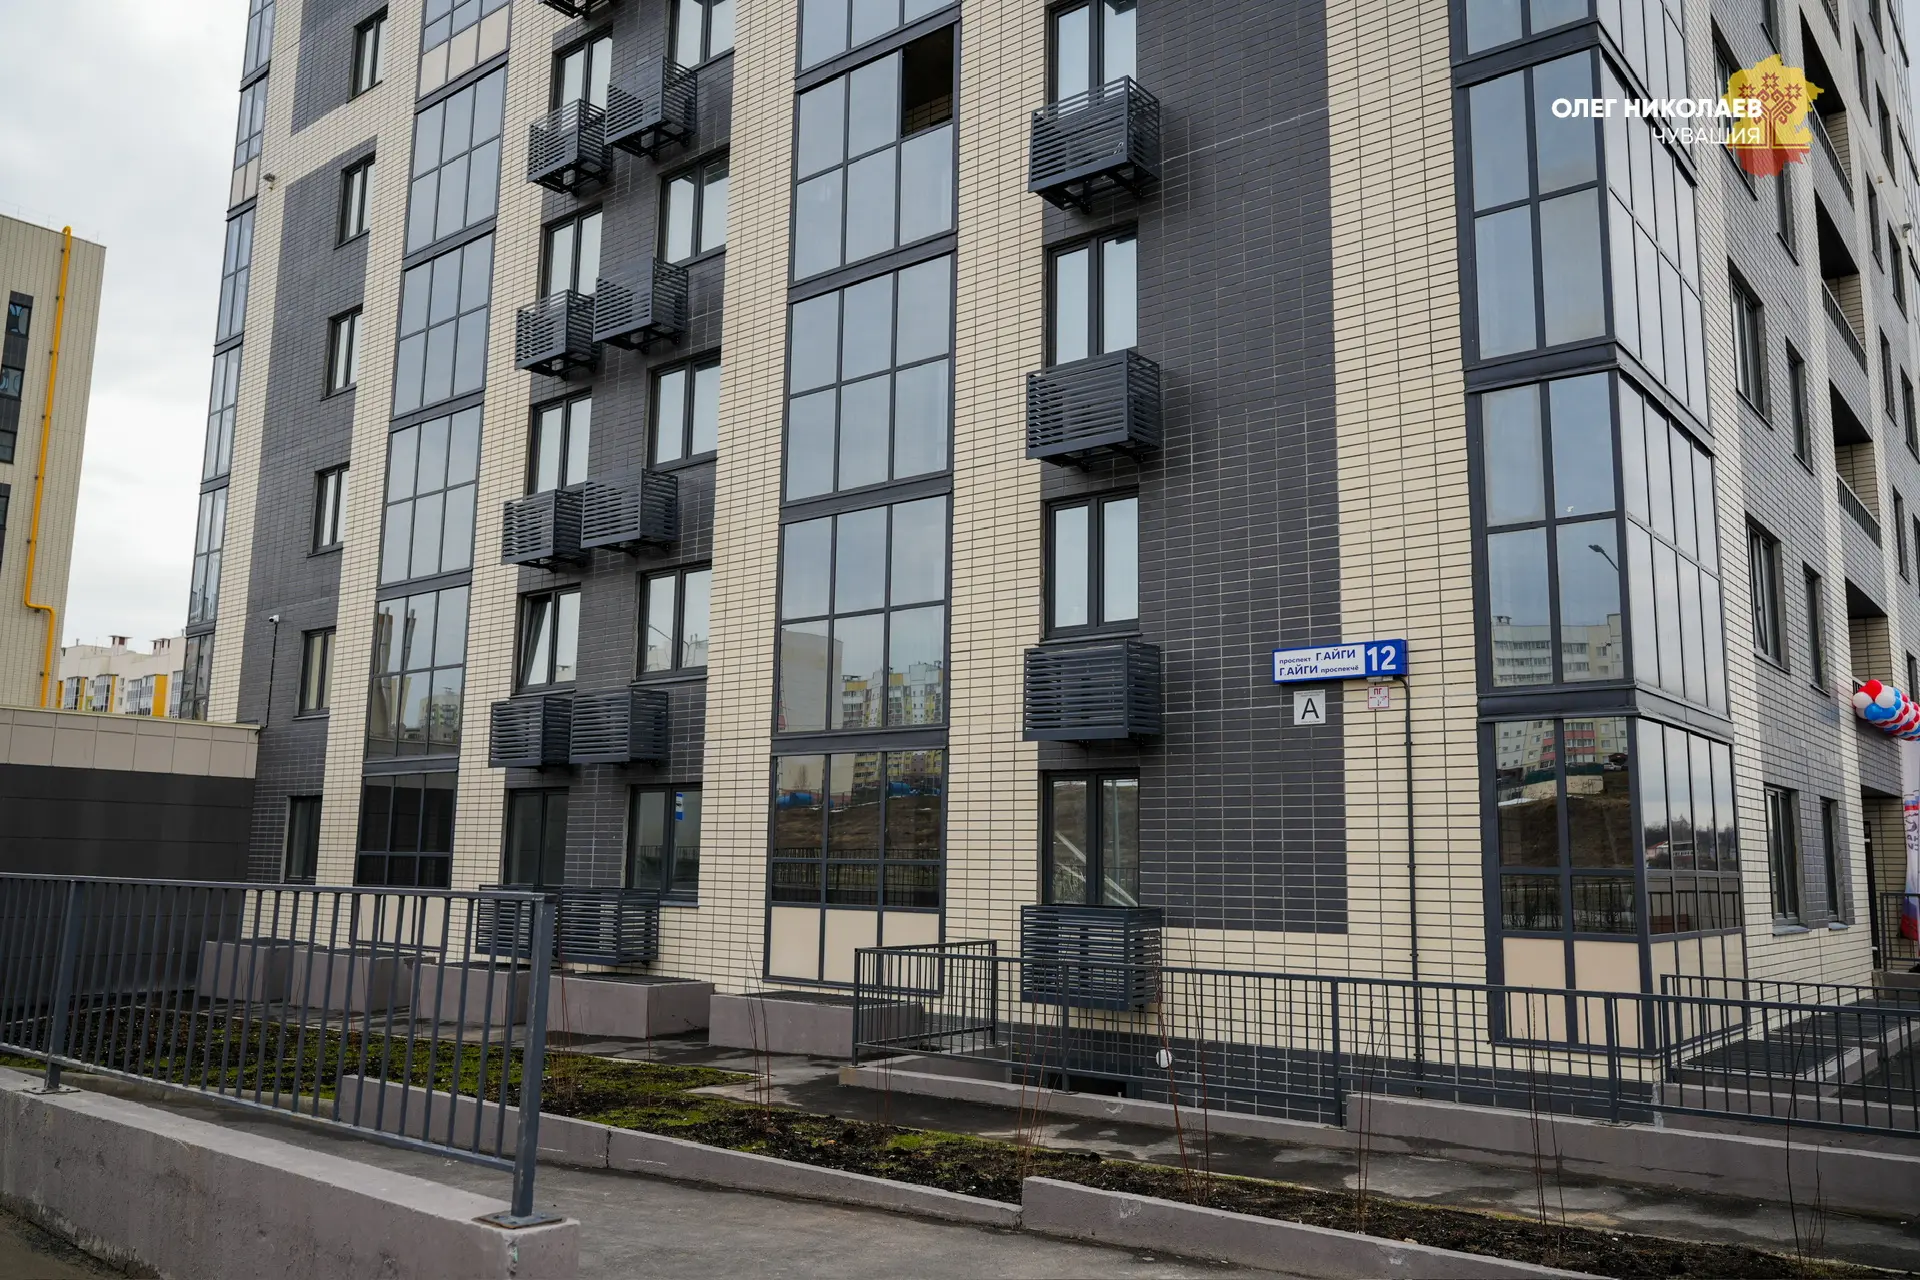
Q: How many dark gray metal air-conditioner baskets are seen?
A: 15